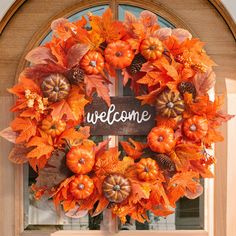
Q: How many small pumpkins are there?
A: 12